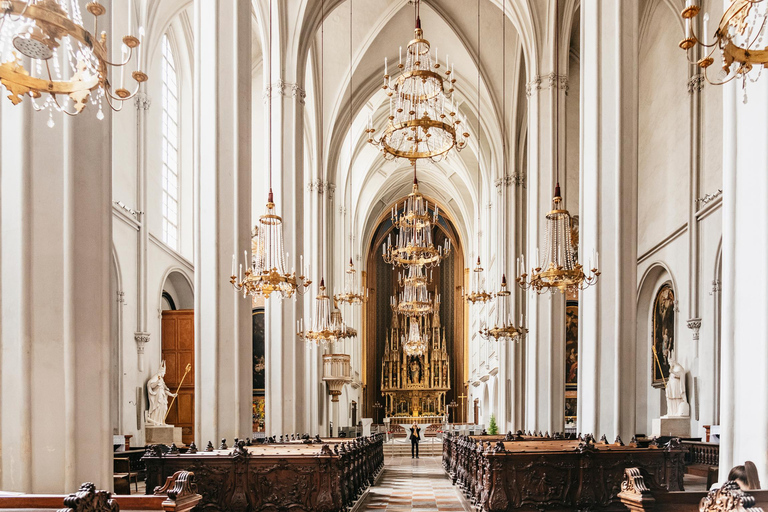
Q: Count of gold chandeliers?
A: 12